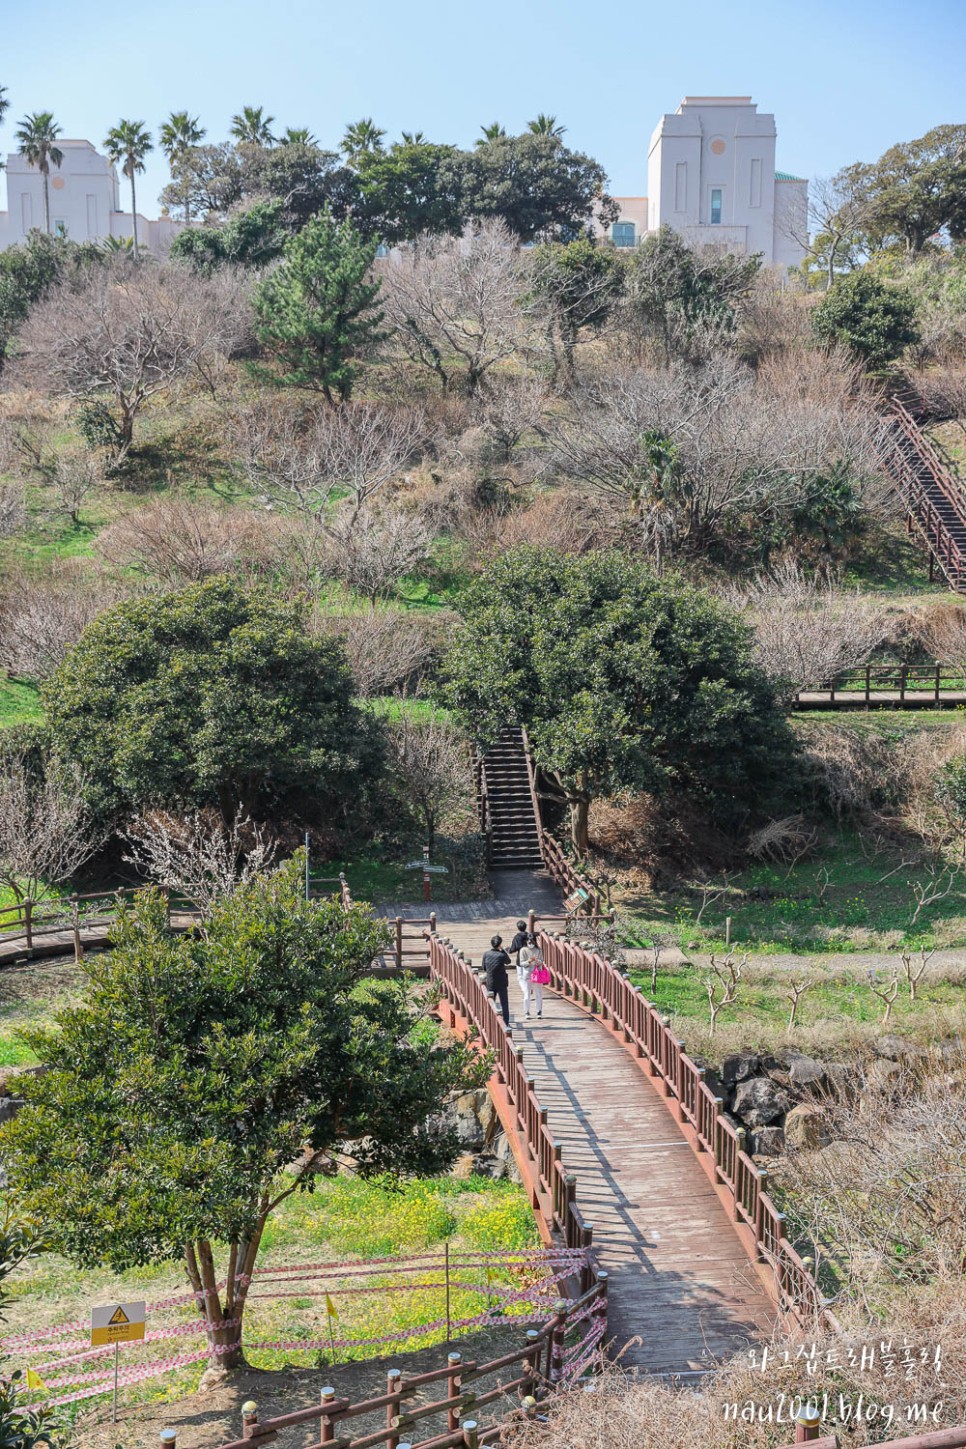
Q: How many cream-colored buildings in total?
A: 2